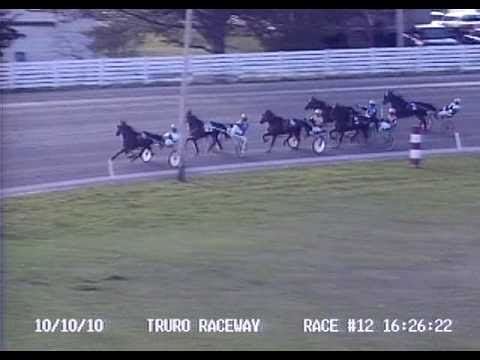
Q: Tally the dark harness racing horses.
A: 6